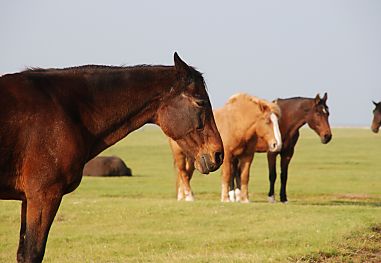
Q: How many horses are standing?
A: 4